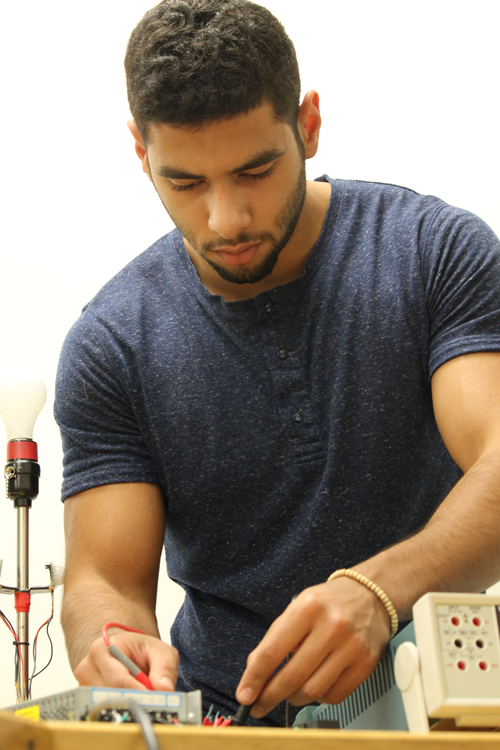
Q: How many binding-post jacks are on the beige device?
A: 6